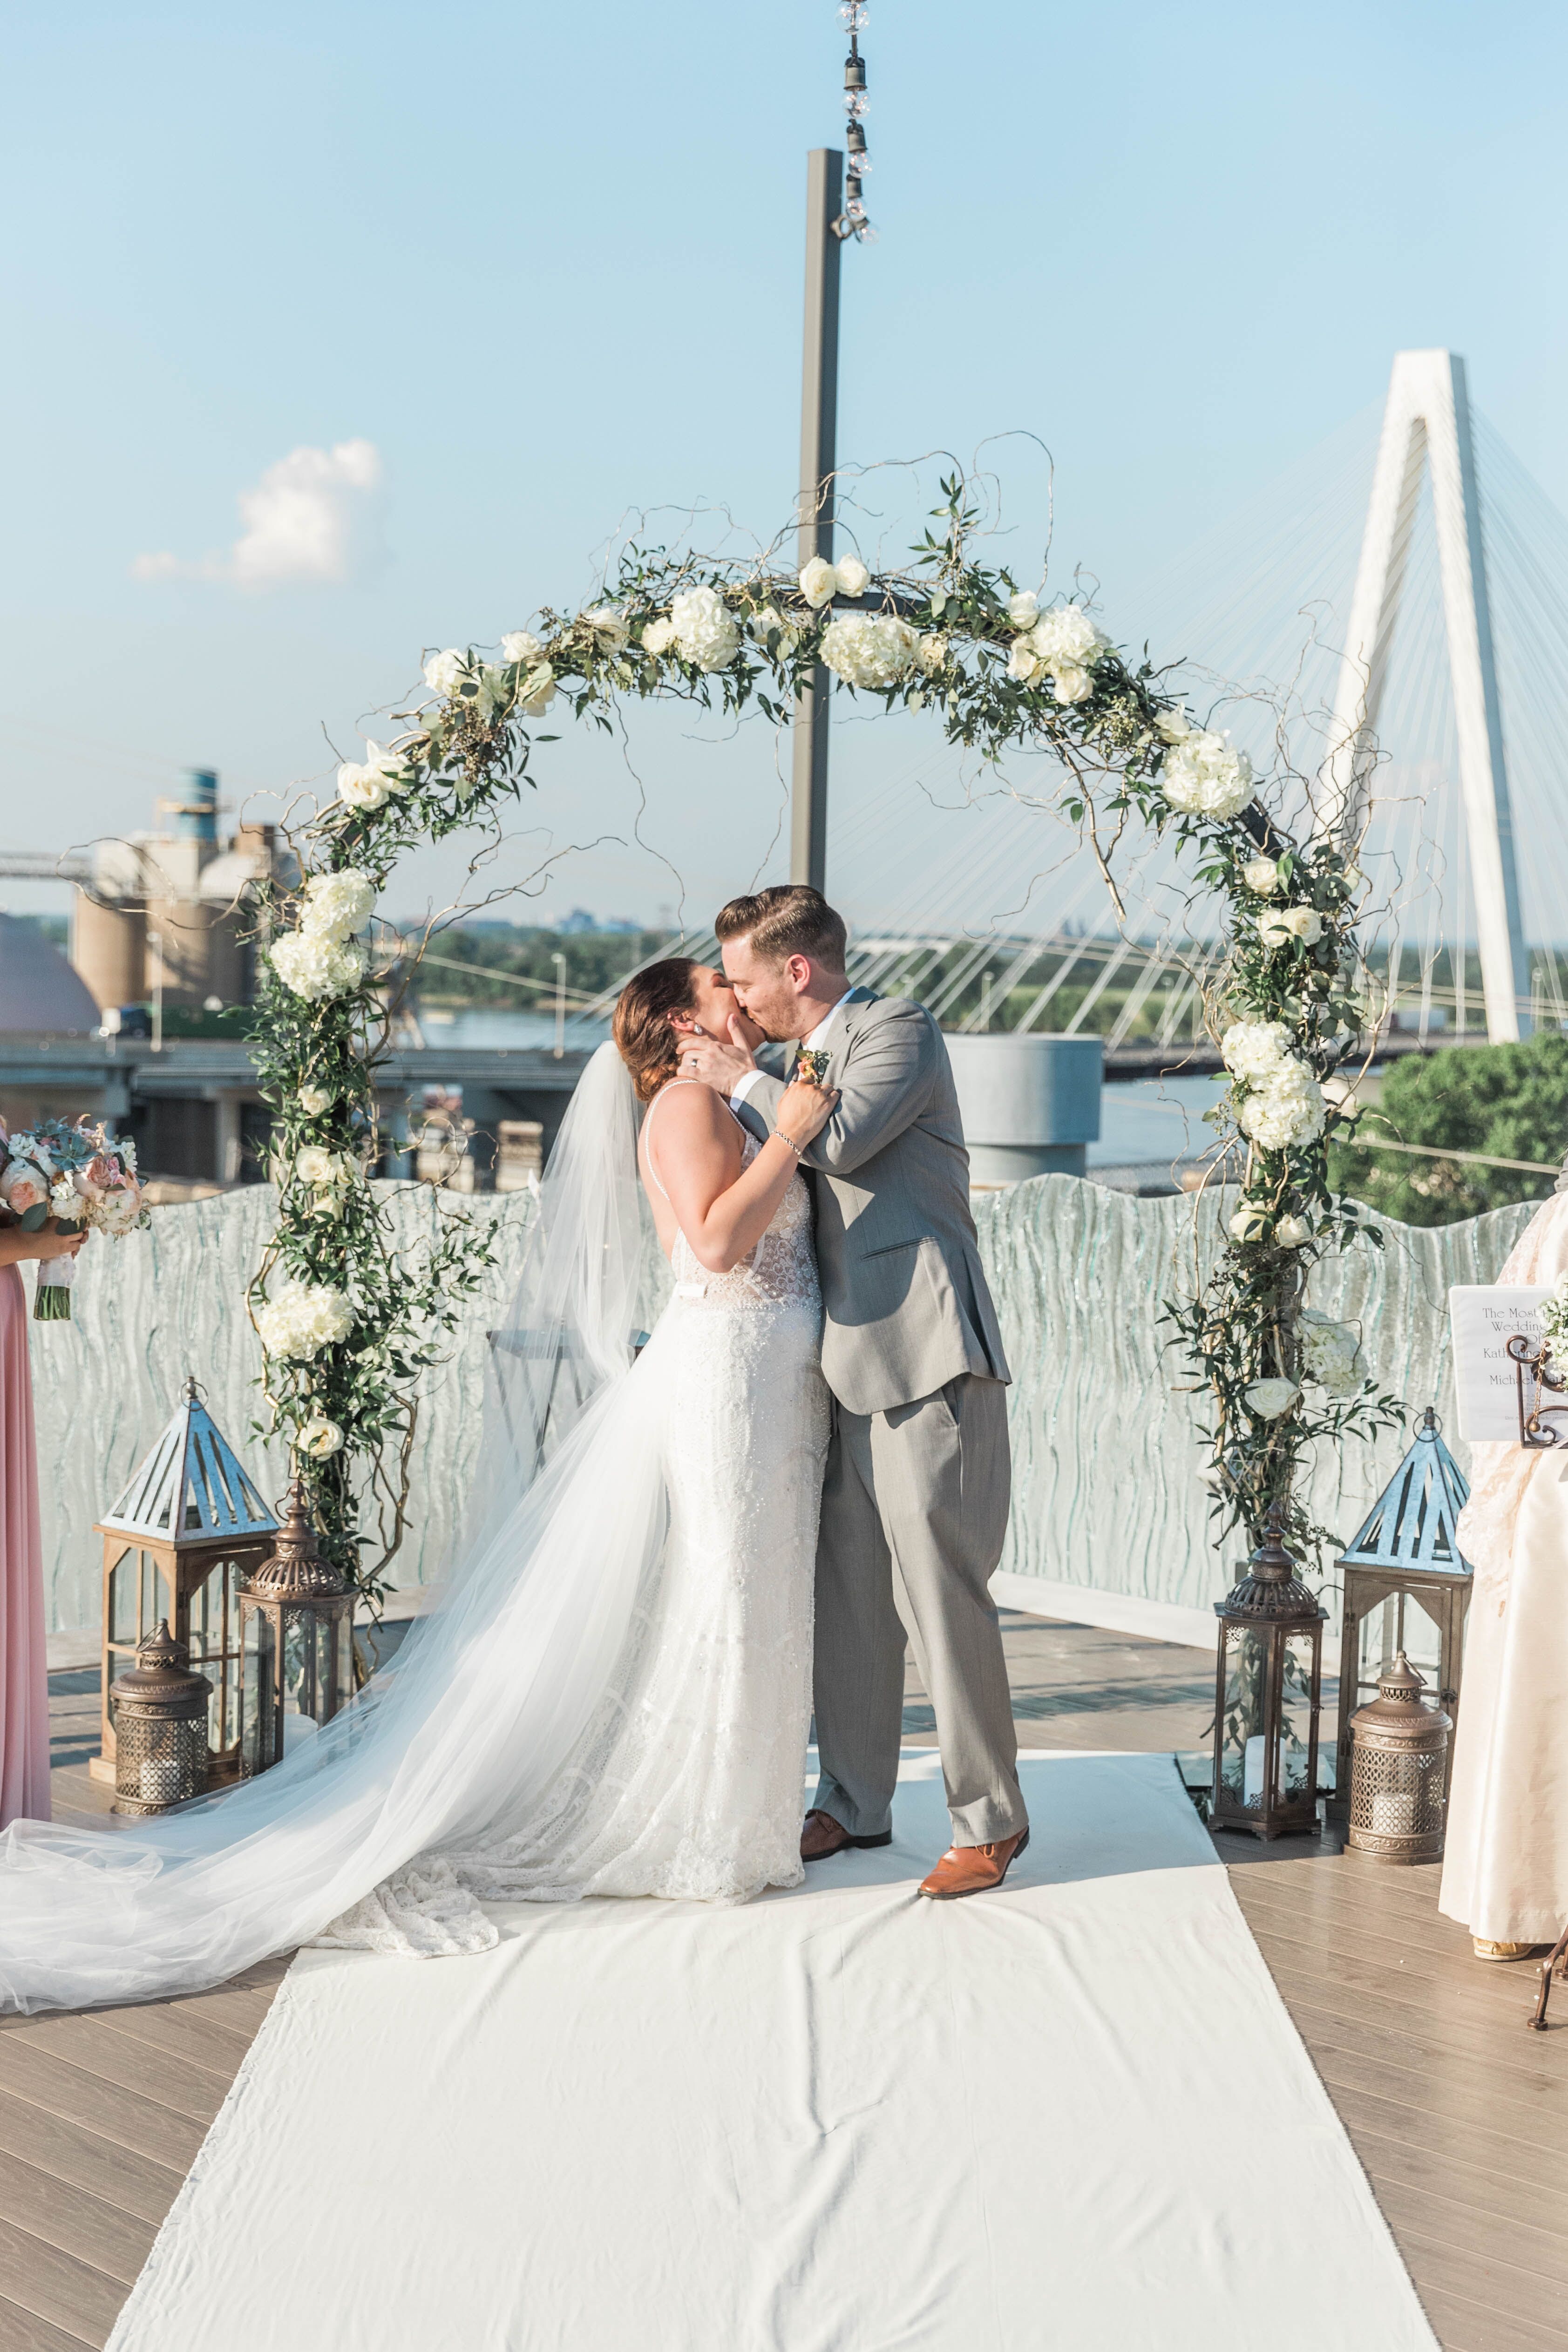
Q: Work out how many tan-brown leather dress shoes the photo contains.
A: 2